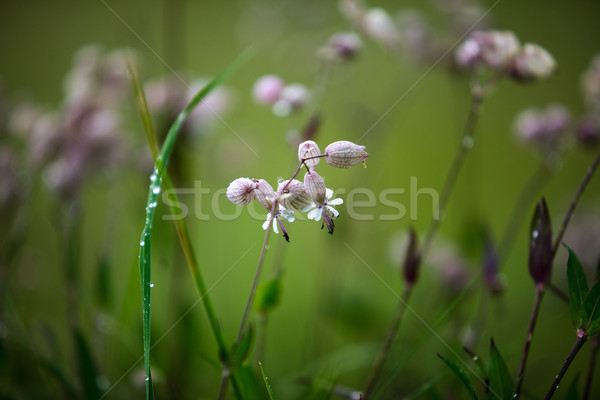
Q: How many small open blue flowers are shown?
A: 2